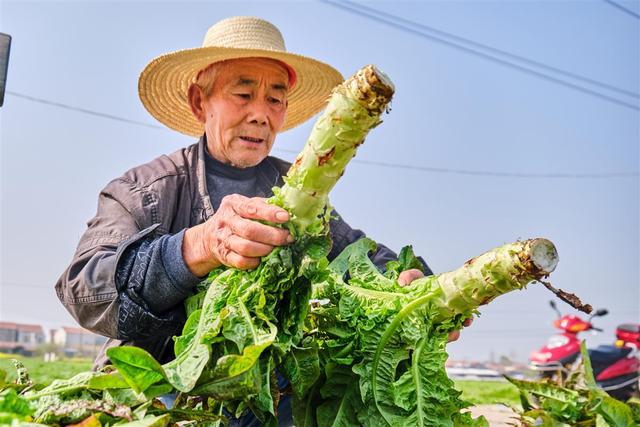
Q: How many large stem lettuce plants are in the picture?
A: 2